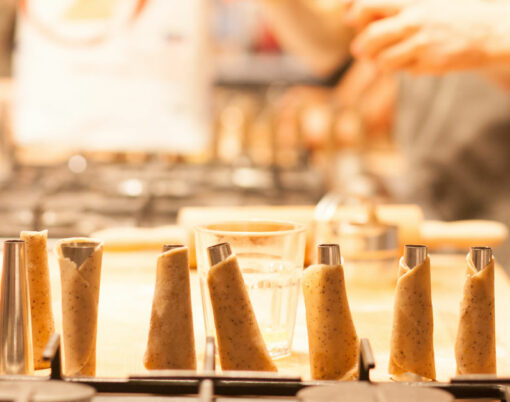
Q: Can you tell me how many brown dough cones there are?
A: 7